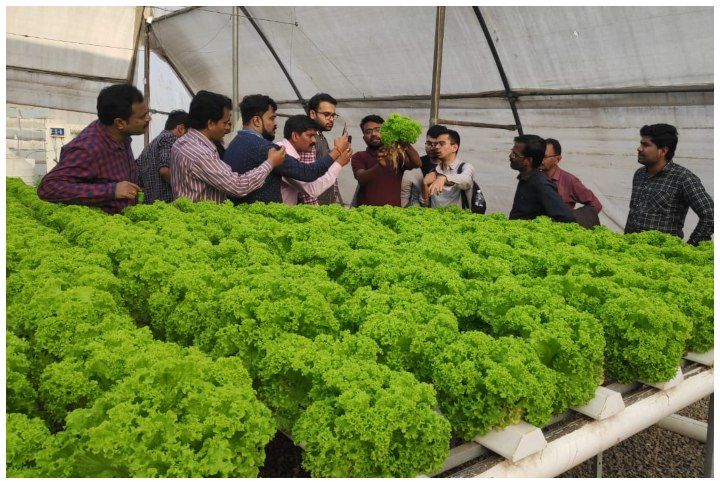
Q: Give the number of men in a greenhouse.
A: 12